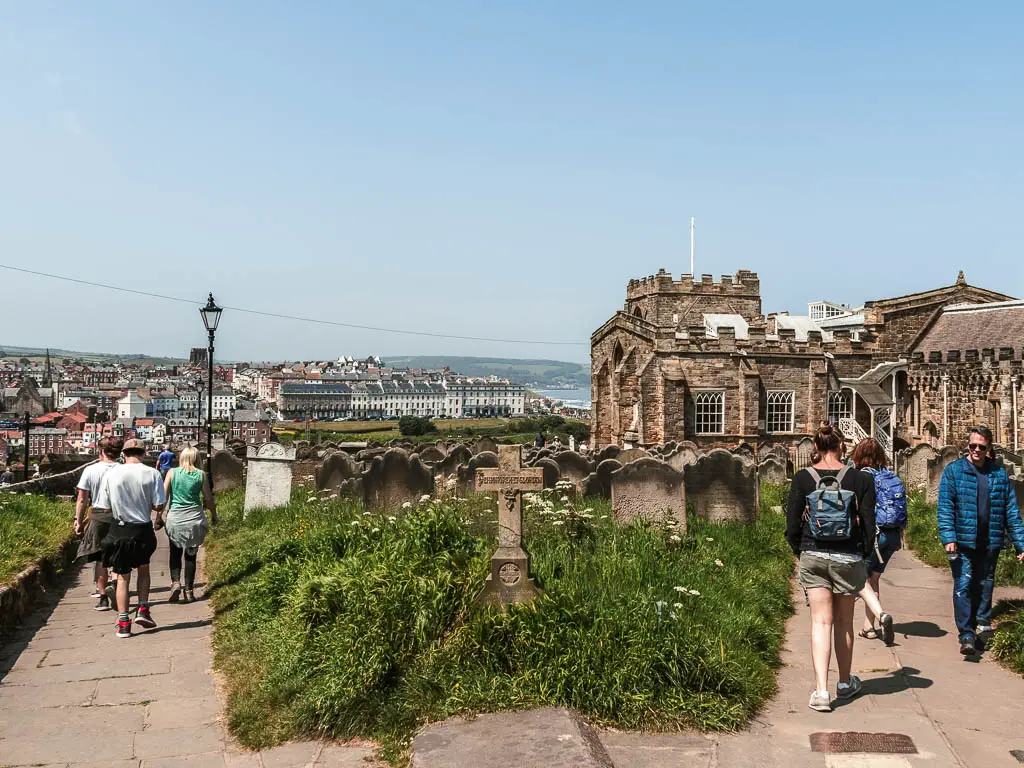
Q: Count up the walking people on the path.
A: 7